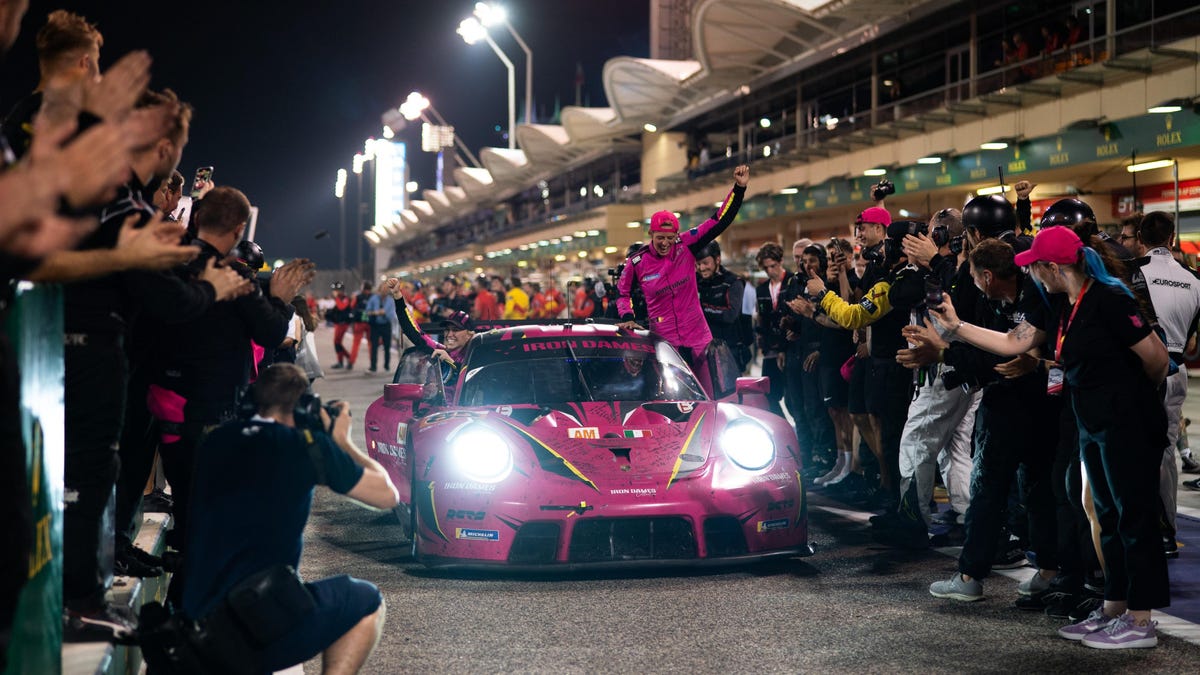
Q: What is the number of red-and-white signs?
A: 2